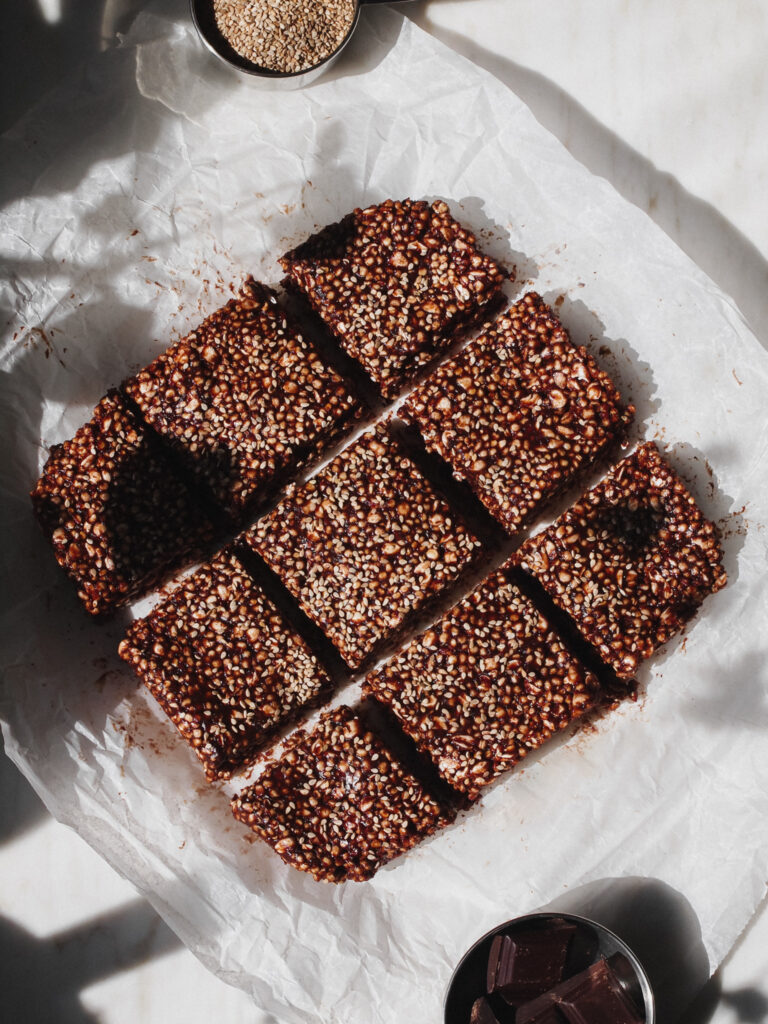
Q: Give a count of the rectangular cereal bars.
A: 9